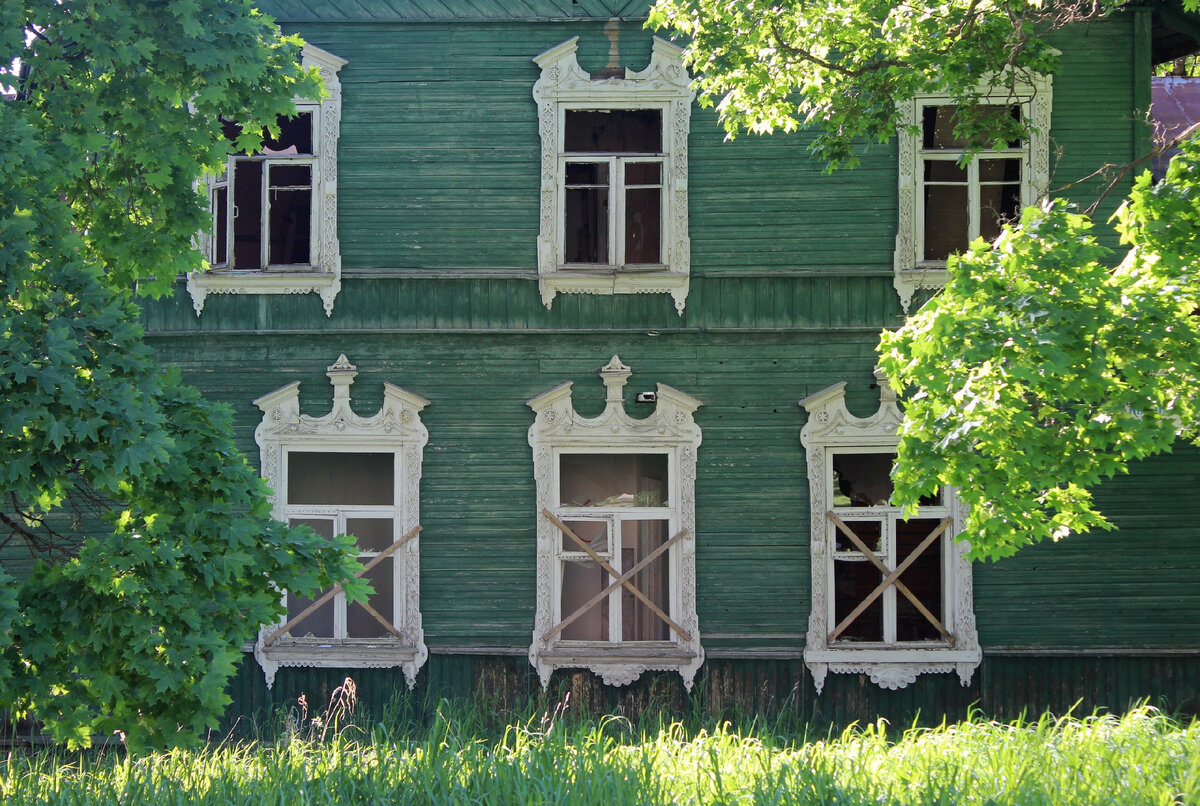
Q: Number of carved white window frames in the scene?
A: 6